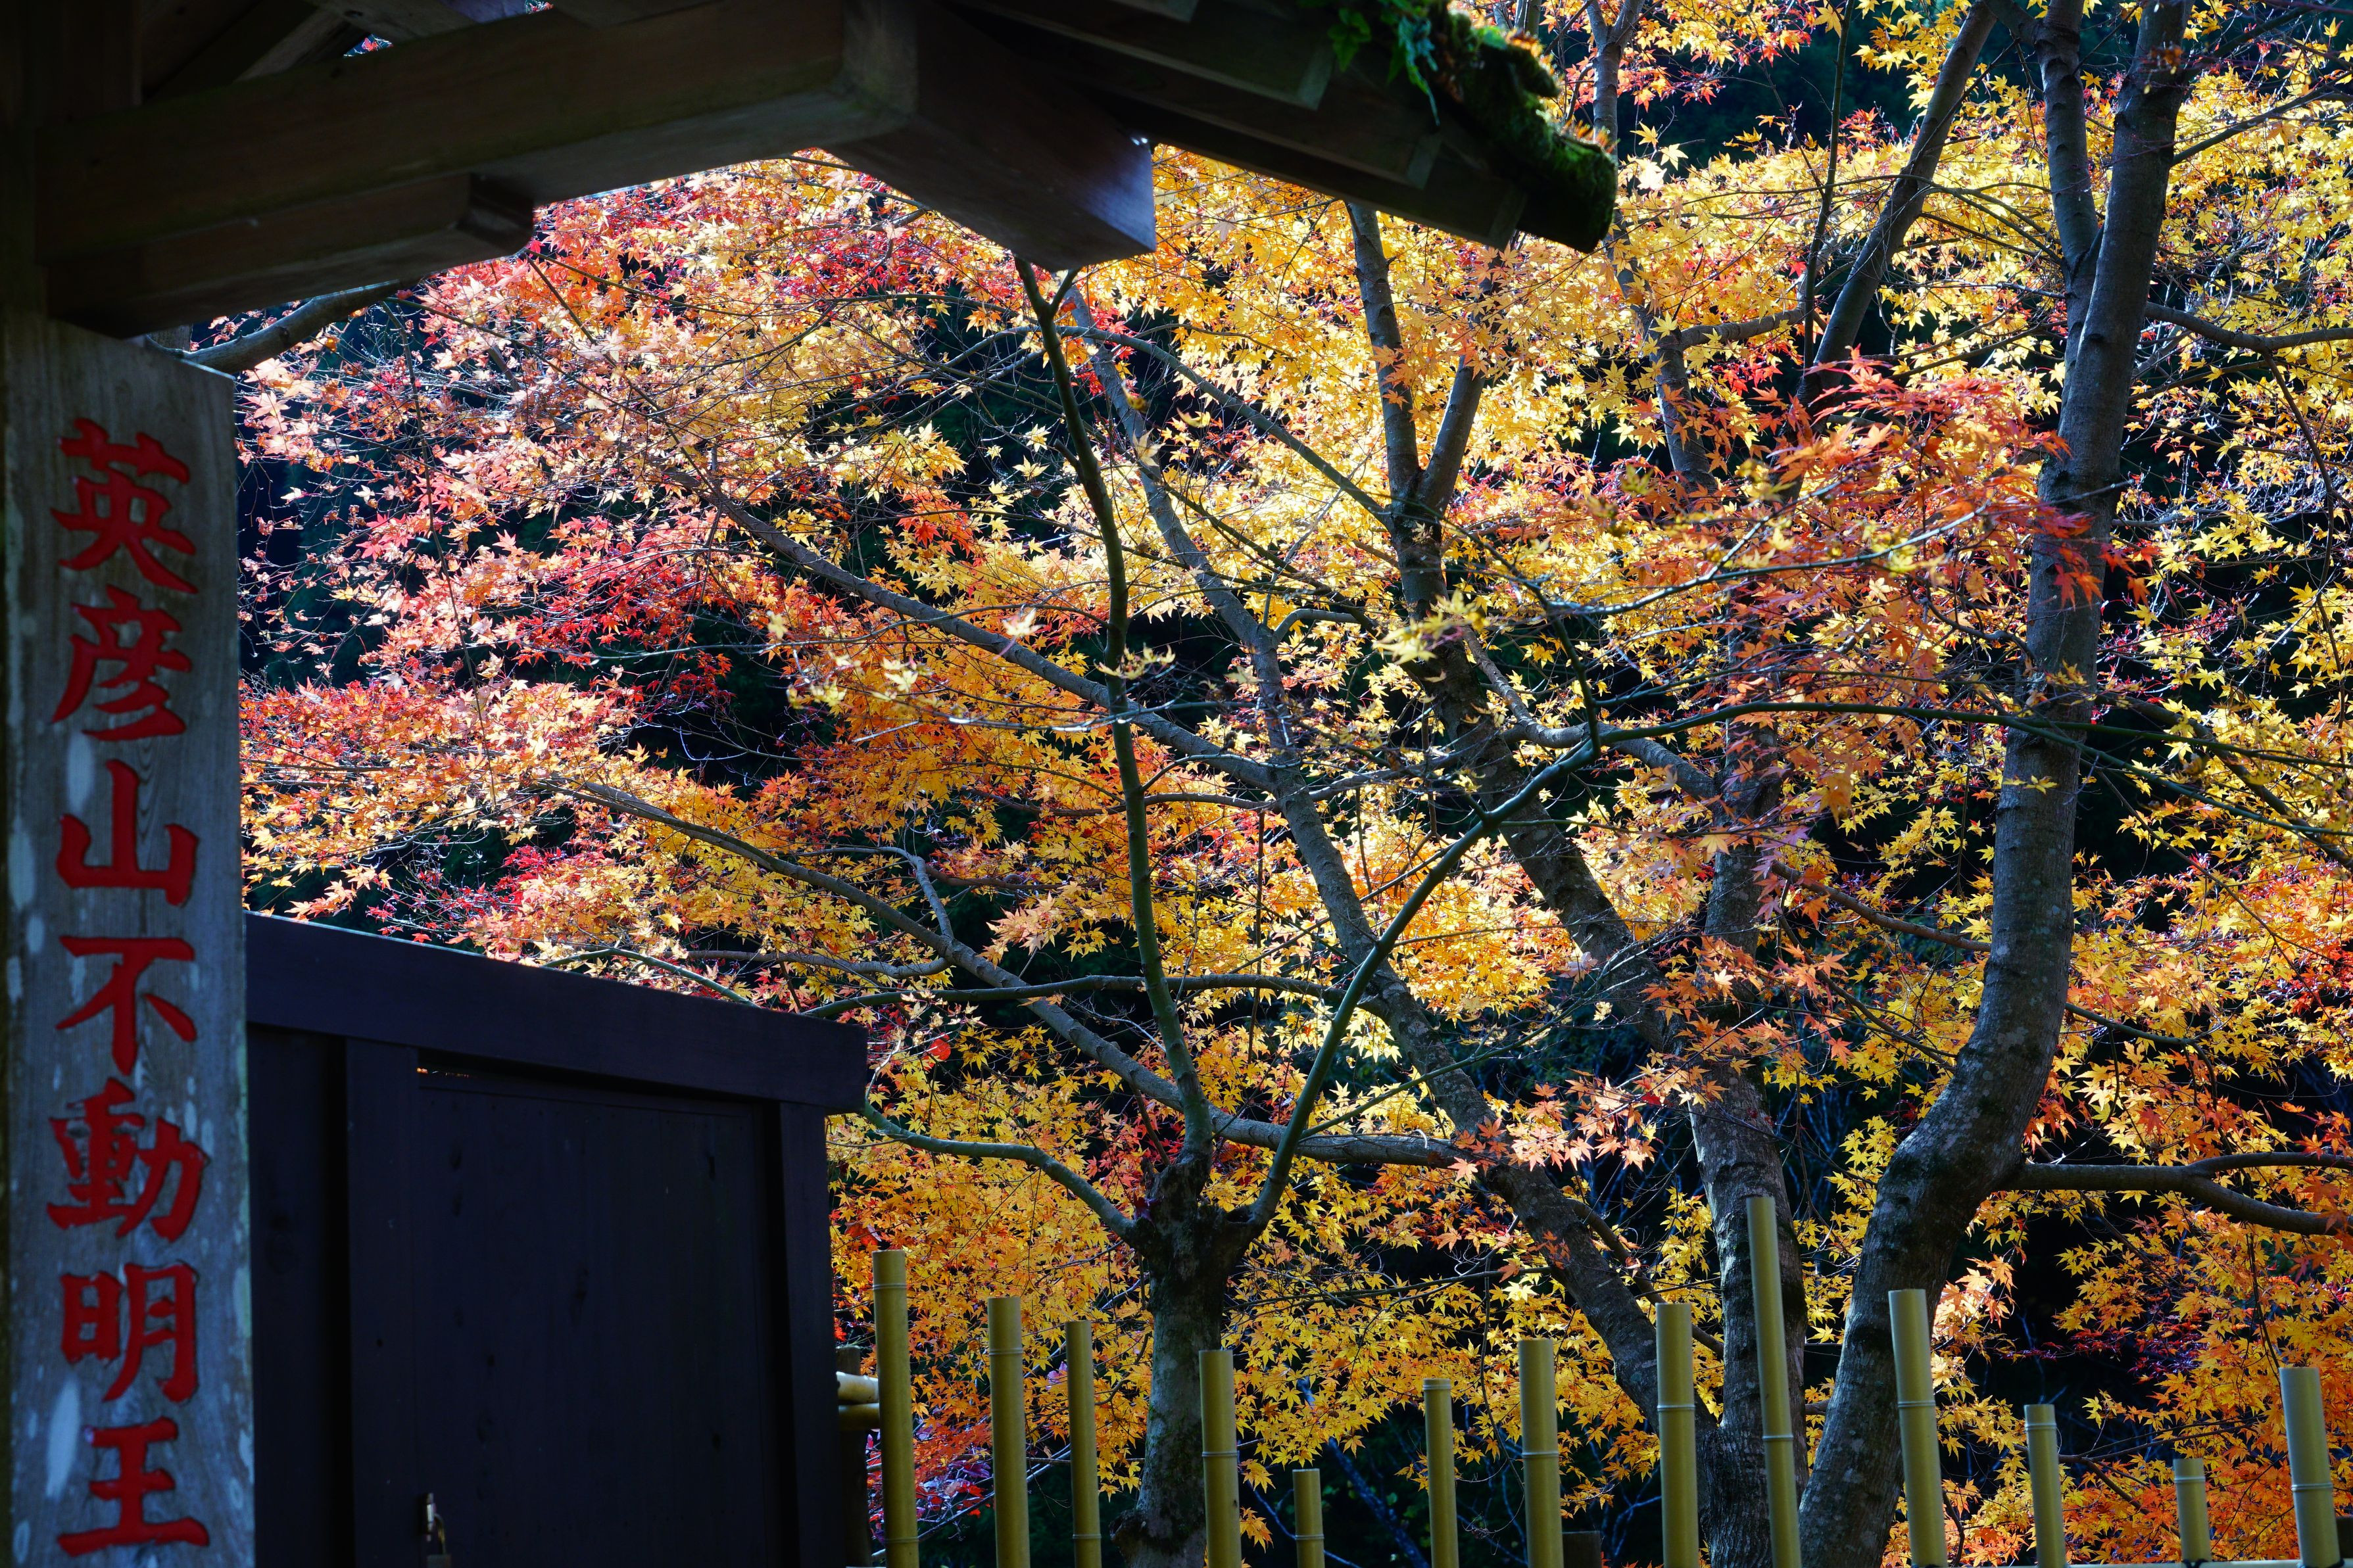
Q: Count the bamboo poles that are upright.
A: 13